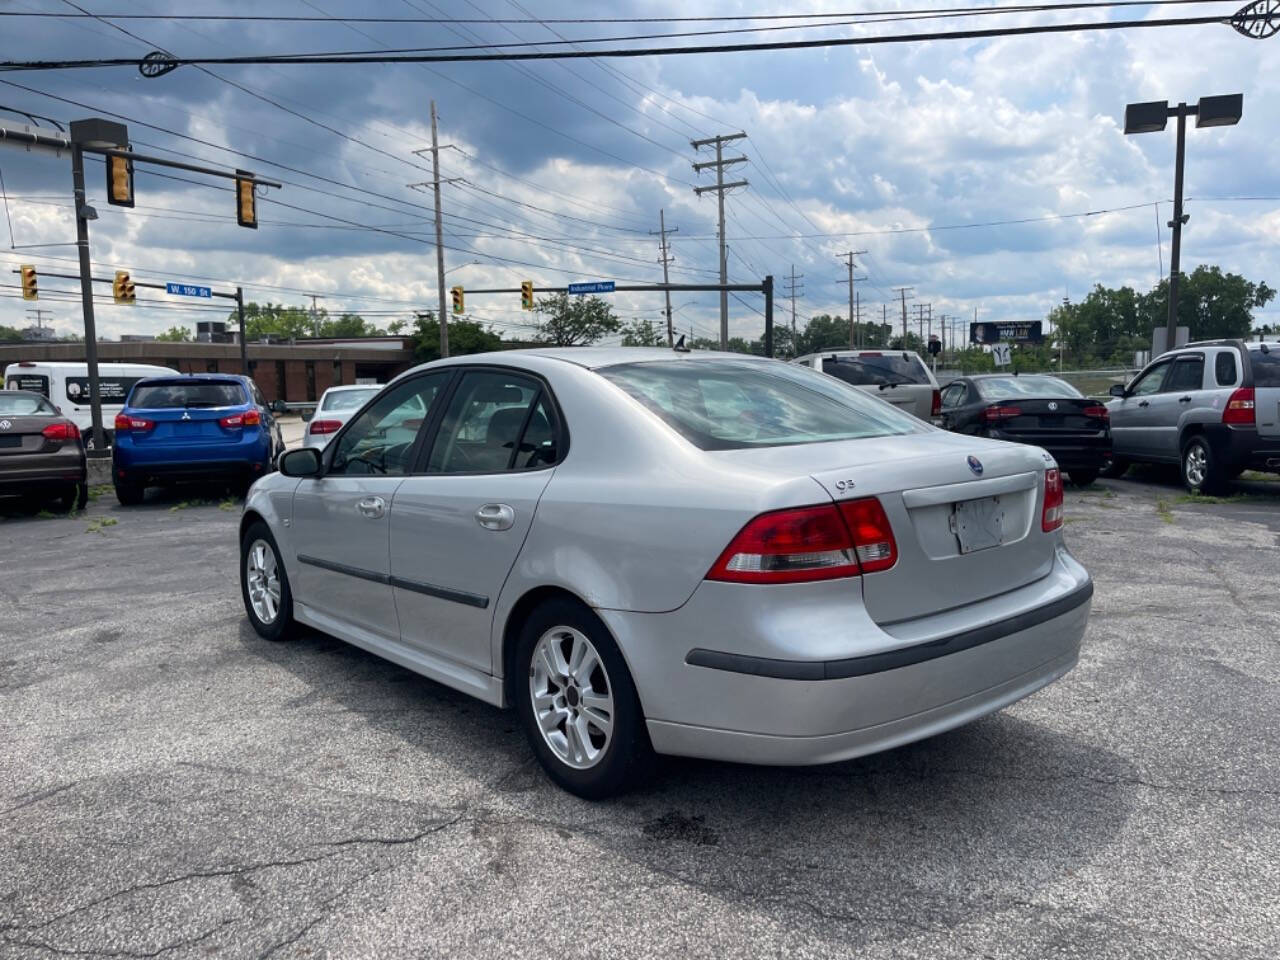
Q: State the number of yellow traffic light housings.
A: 6